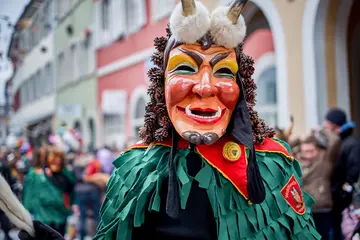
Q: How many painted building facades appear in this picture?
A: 4